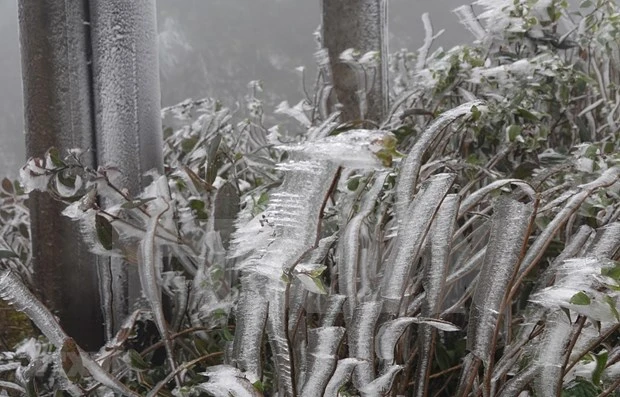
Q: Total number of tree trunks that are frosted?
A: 3